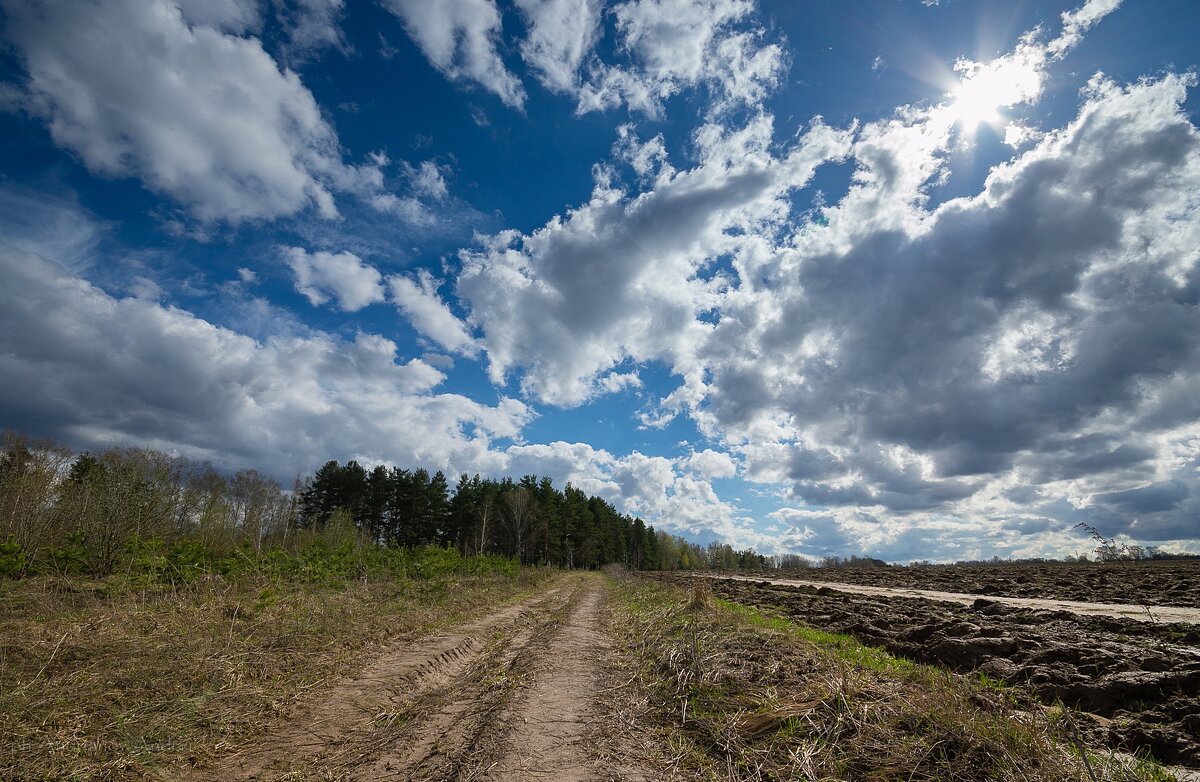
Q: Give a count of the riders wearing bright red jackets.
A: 0